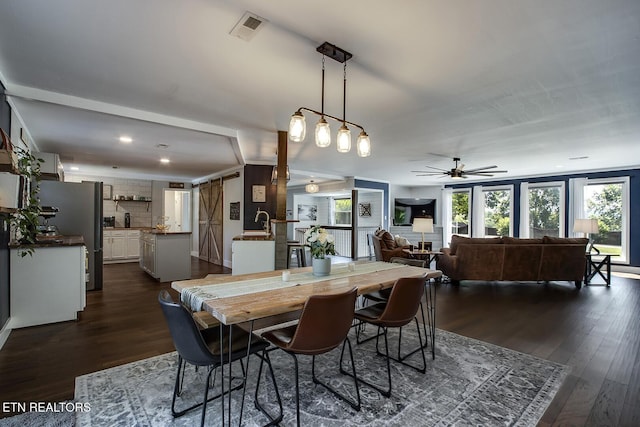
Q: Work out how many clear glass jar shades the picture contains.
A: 4